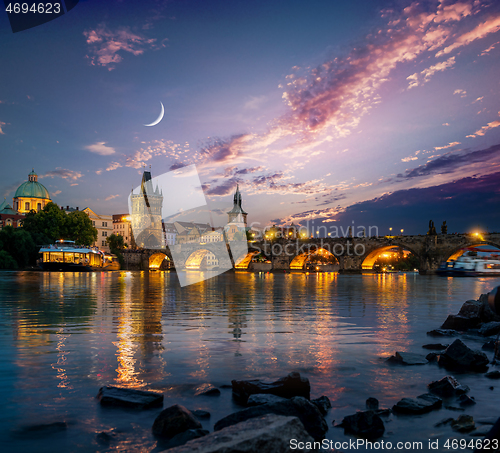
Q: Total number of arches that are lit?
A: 6